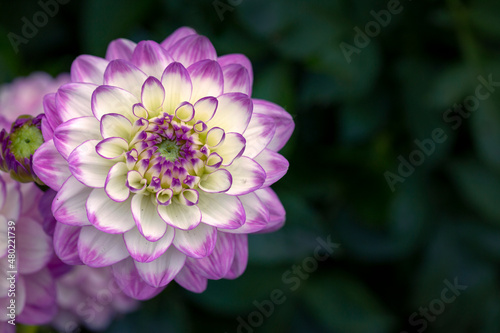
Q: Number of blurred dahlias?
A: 3